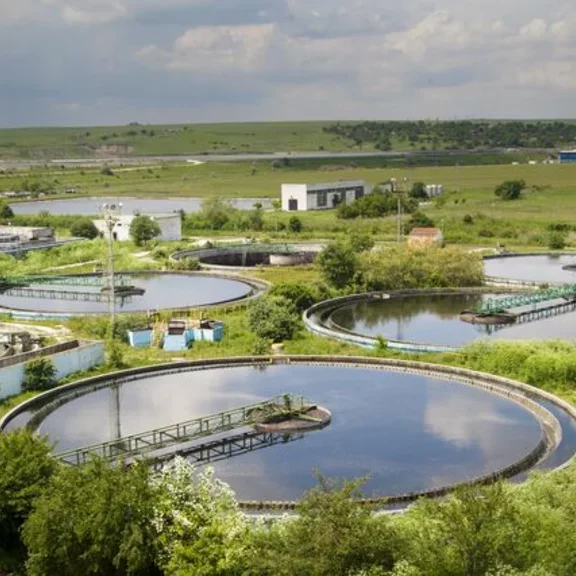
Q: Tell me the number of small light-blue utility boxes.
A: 3